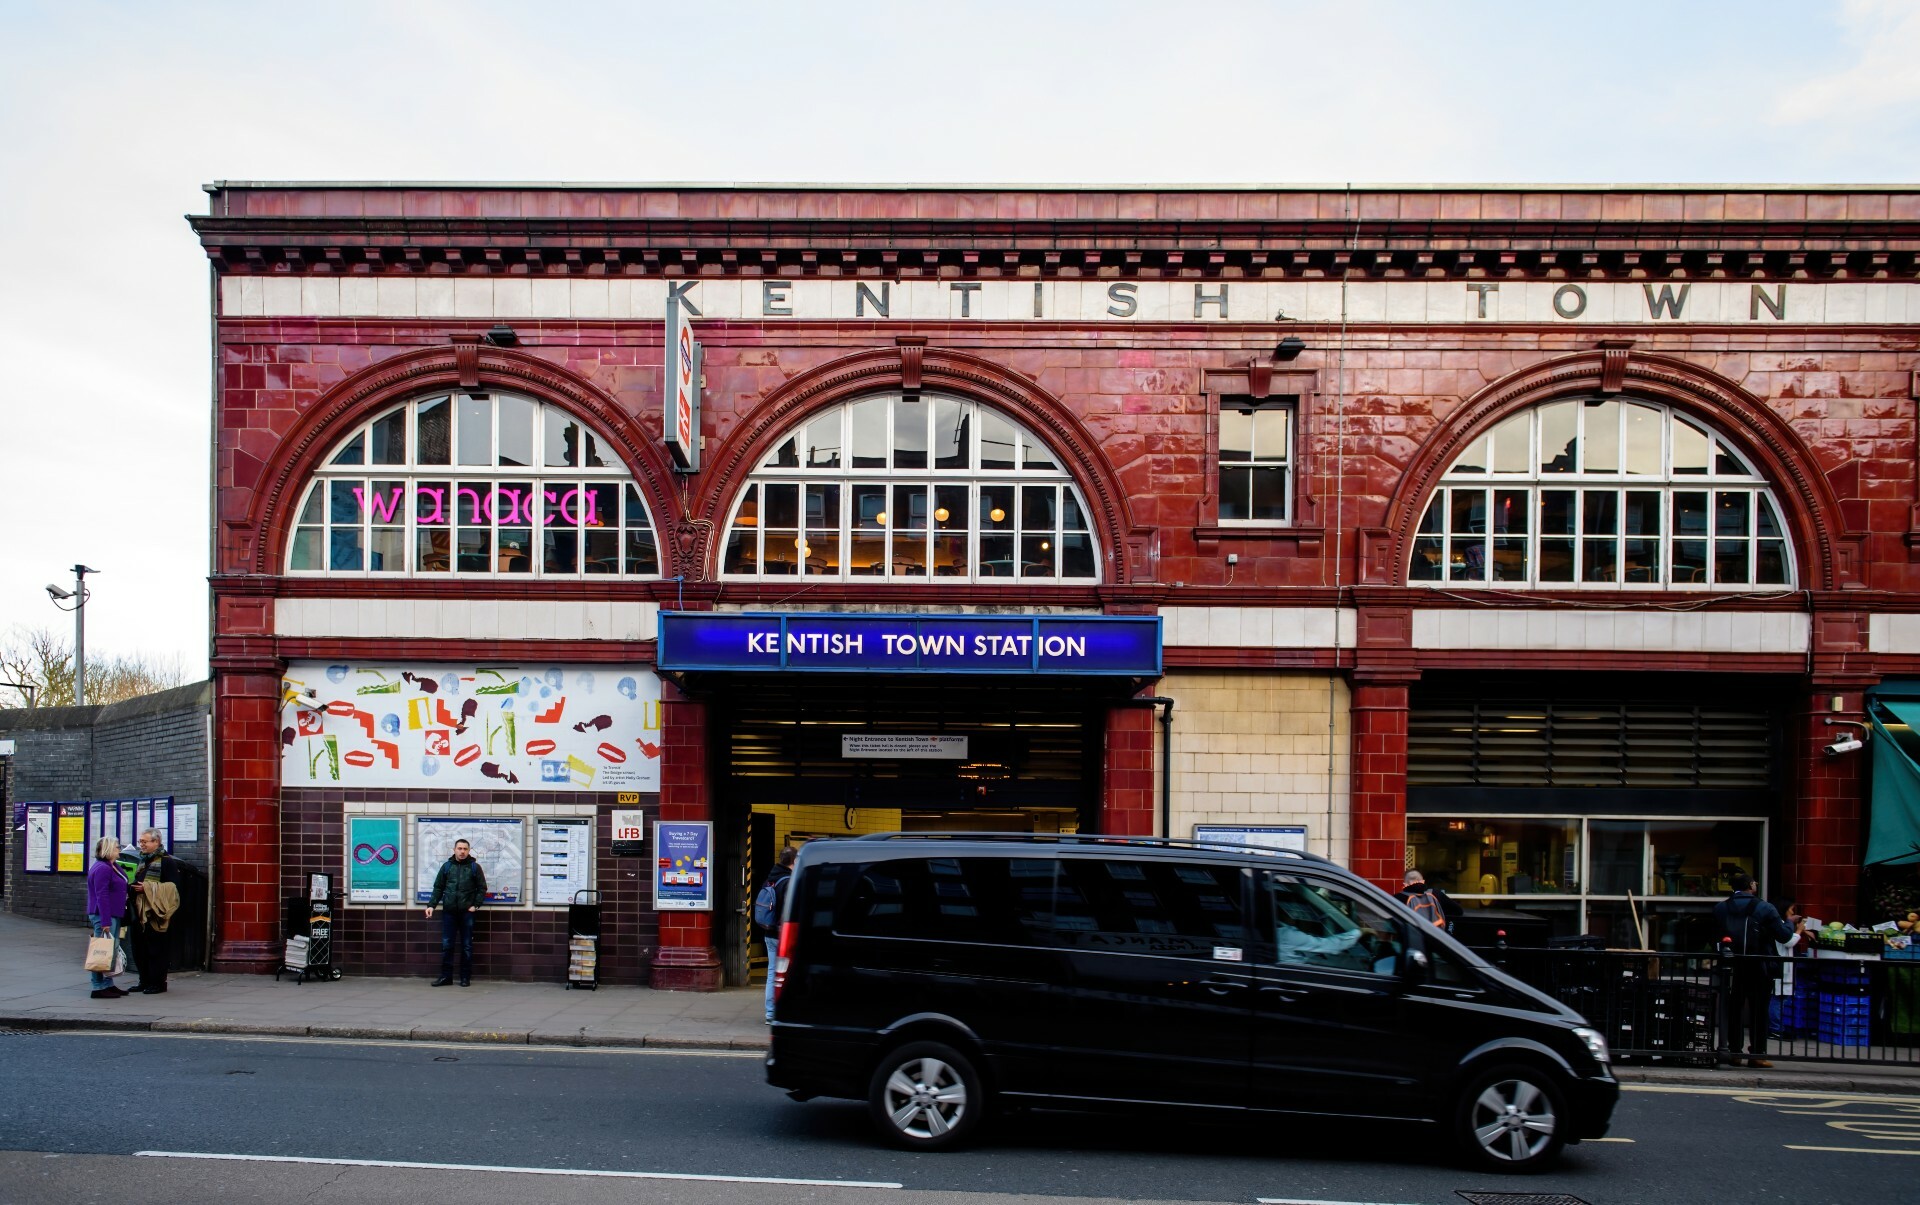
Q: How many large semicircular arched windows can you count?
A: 3